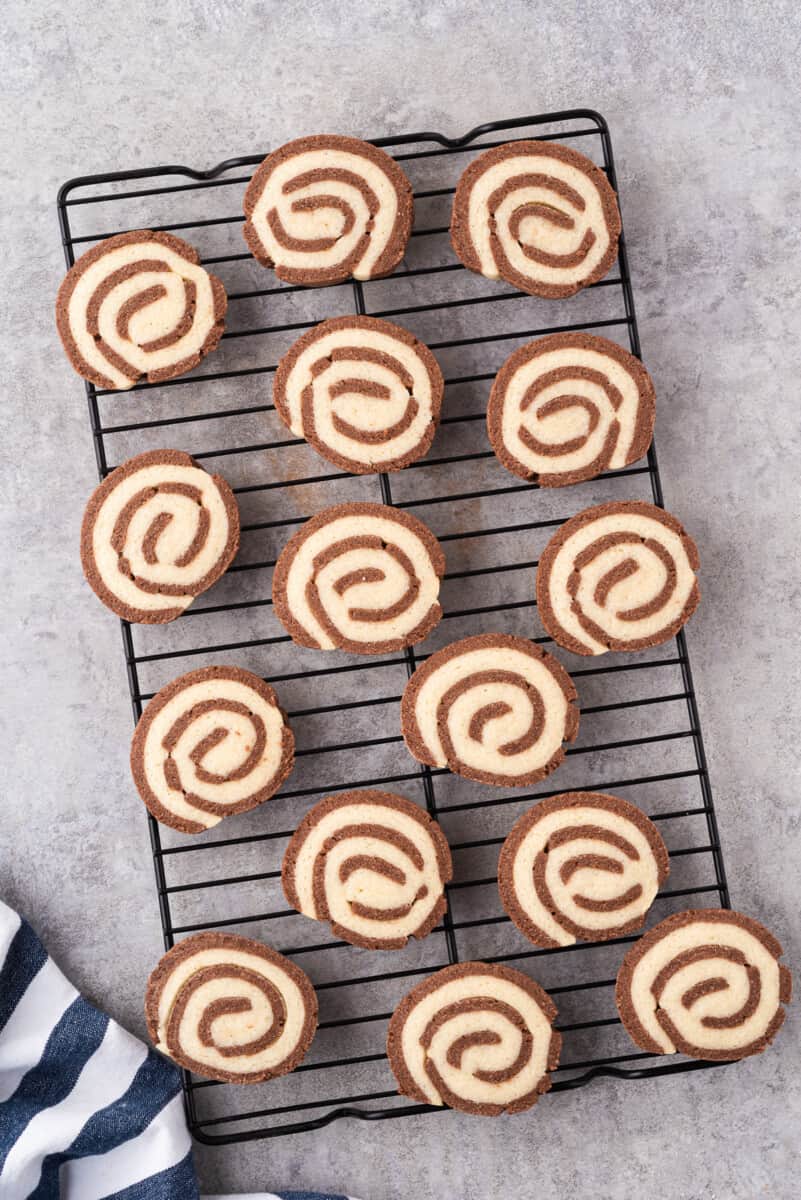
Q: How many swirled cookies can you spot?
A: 15